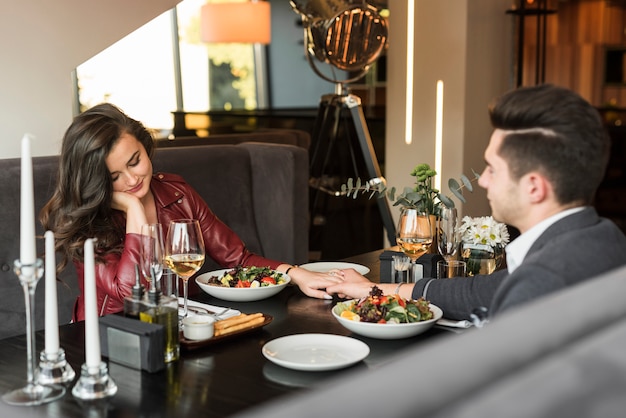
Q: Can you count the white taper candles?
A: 3